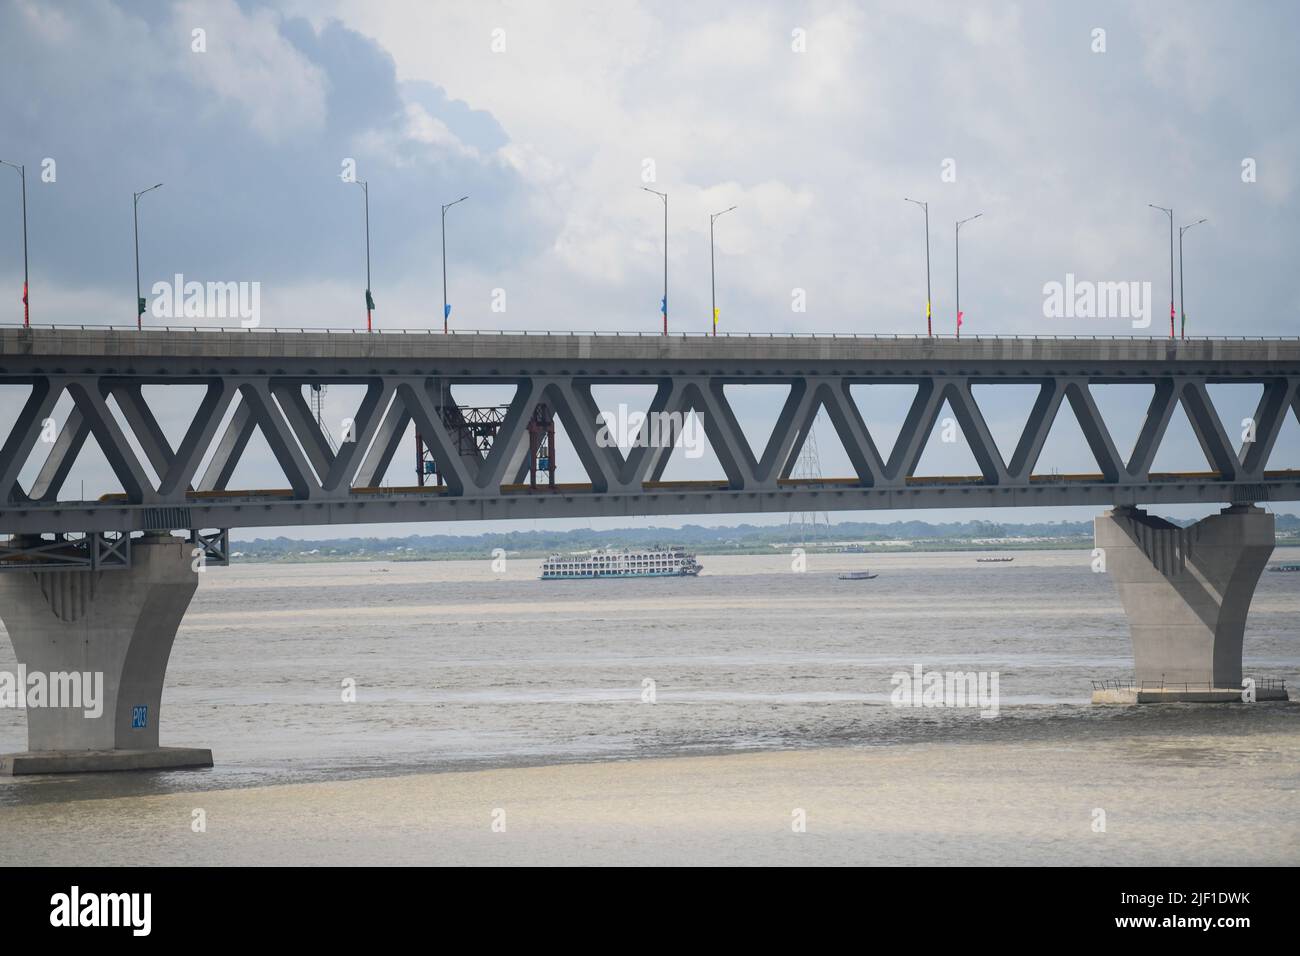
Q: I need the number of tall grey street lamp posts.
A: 10